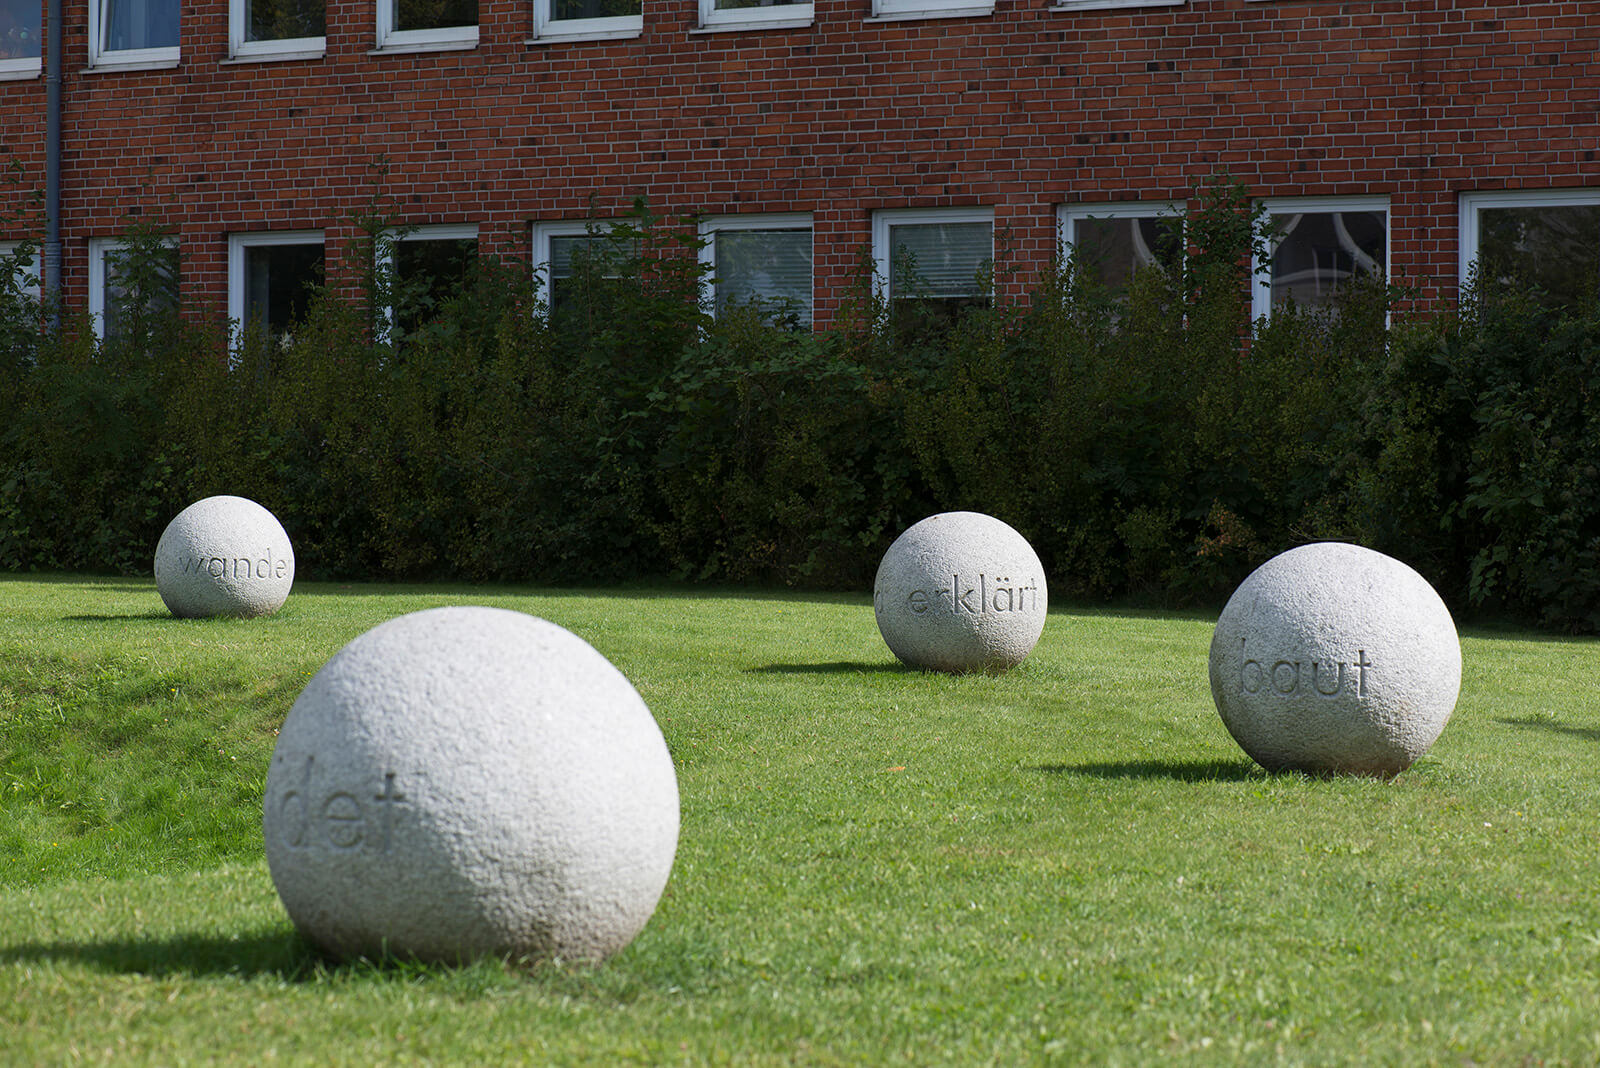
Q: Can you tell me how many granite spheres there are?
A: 4